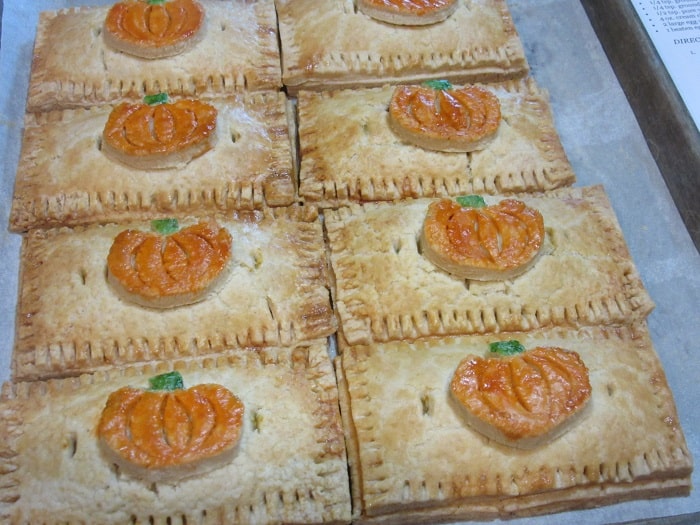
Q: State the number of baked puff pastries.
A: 8